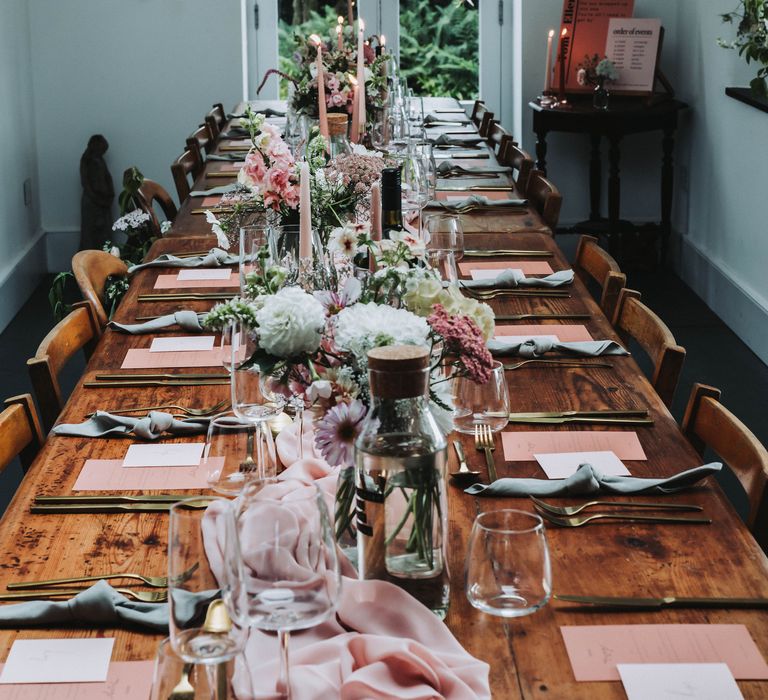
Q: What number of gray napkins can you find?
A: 15